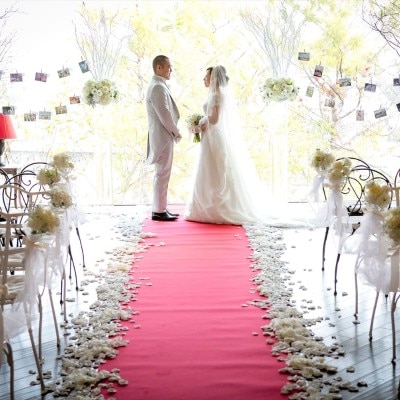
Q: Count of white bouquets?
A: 11